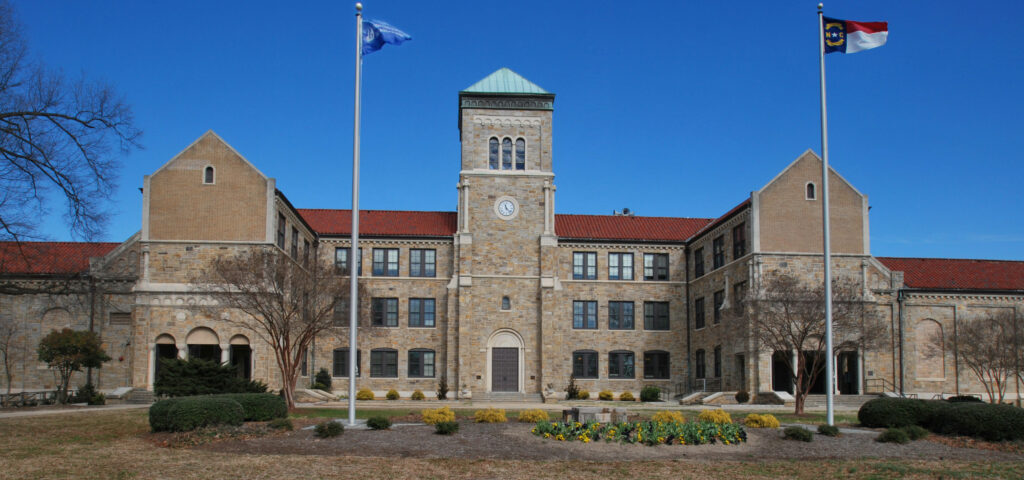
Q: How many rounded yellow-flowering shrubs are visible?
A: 12